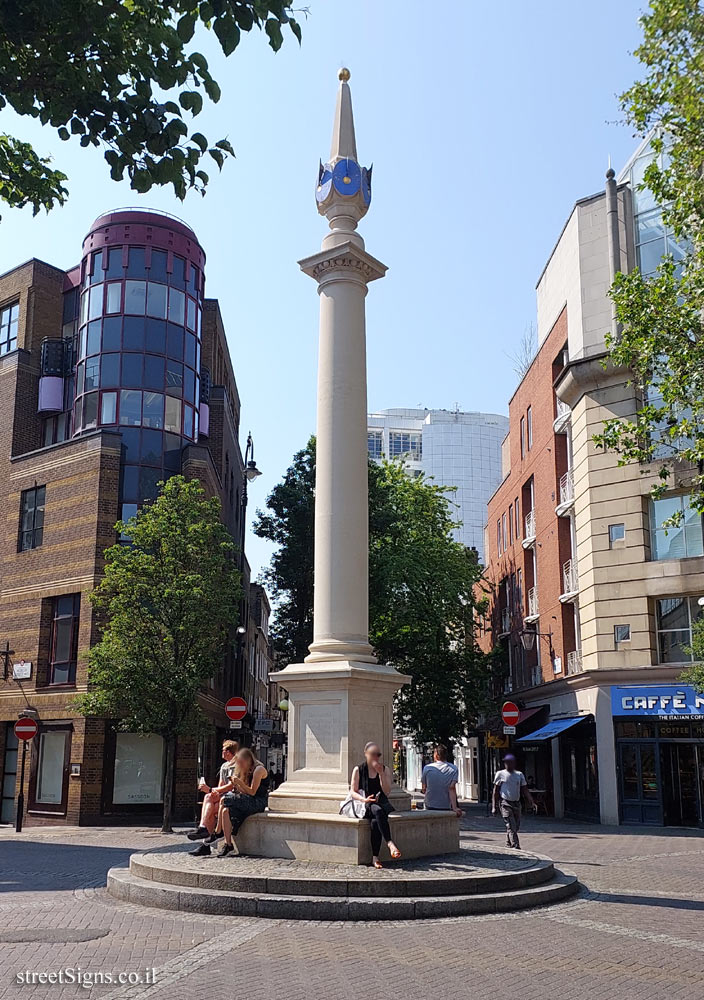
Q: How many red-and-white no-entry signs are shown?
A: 3